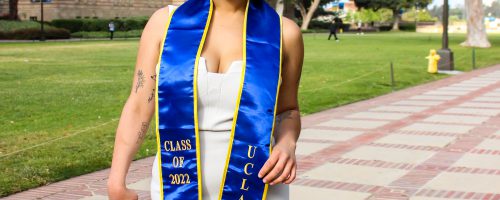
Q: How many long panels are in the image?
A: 2